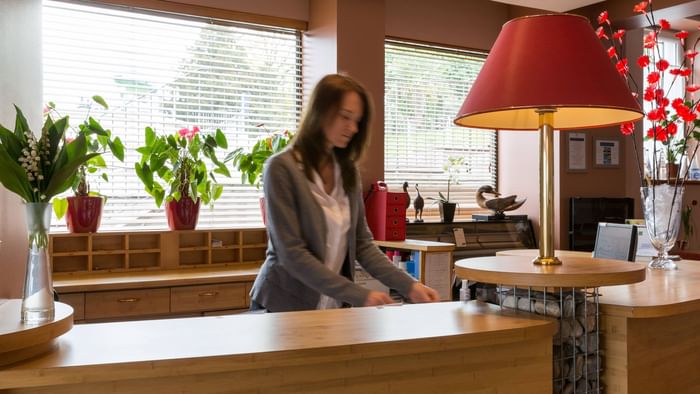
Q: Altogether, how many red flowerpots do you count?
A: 3